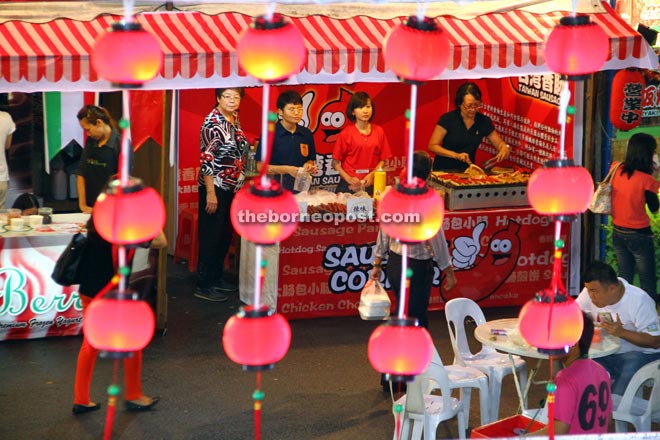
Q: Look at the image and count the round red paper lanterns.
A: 12